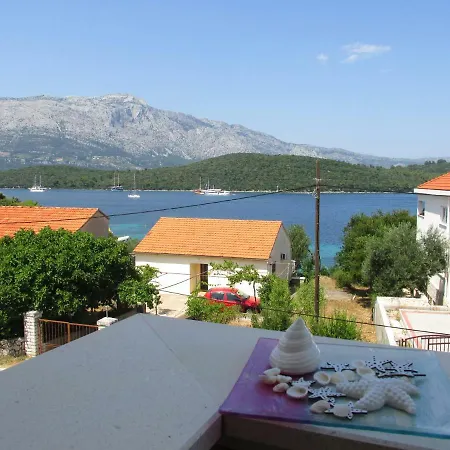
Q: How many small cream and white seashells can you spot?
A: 12